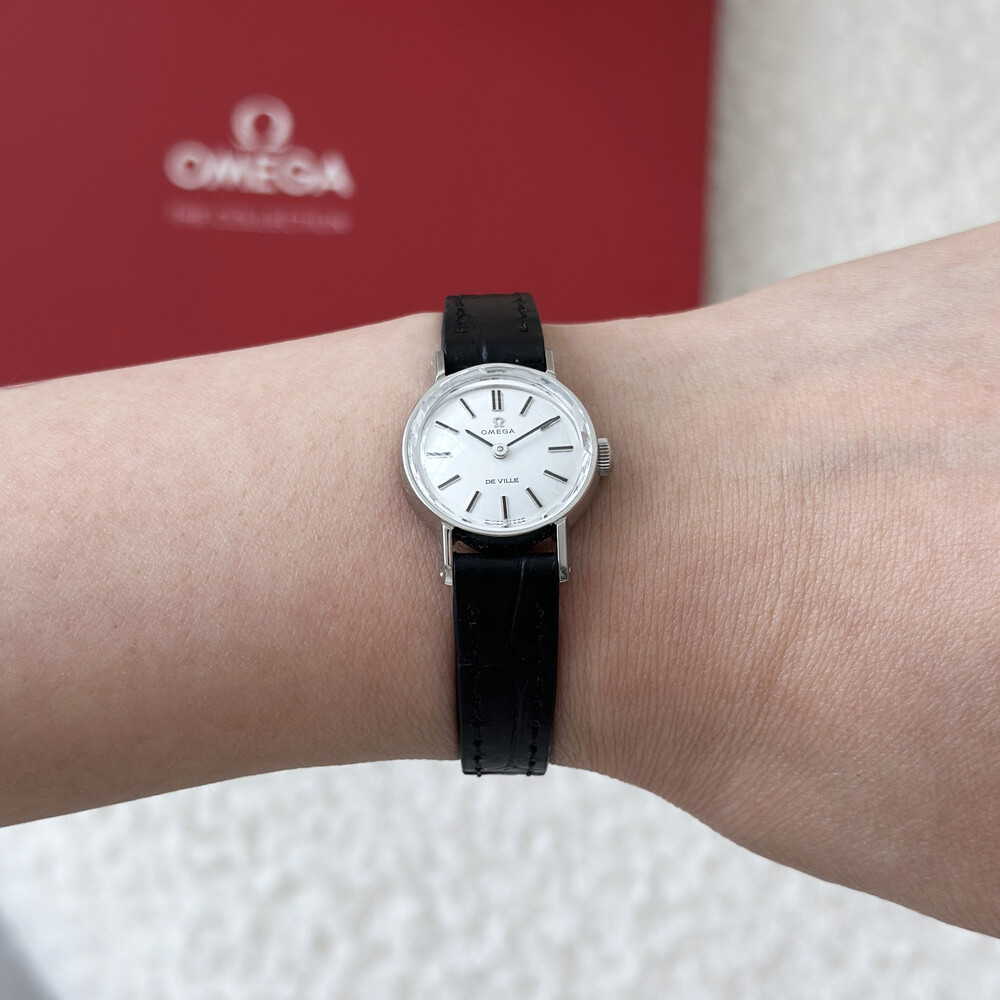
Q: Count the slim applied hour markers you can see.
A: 12